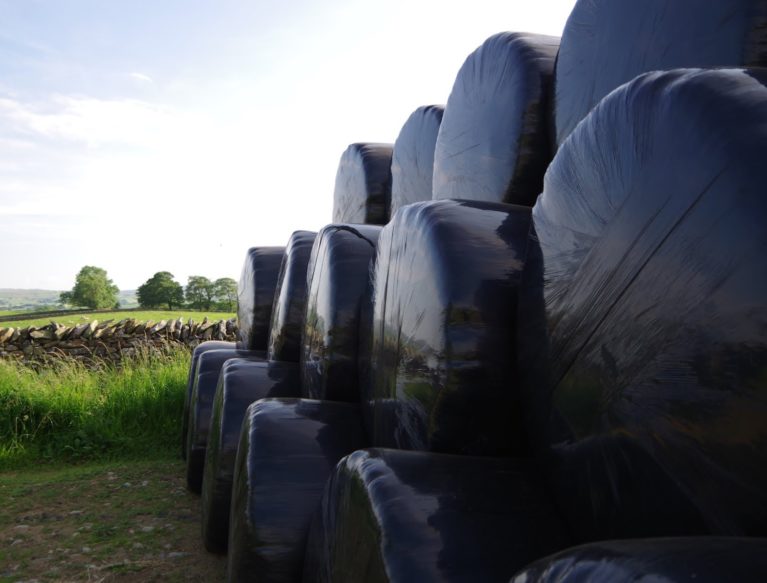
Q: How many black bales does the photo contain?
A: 15